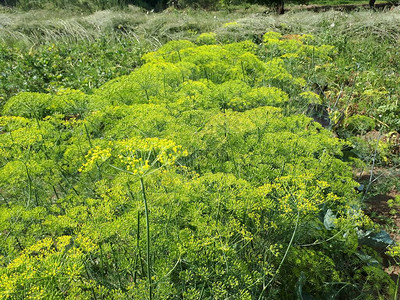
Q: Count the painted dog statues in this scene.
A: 0